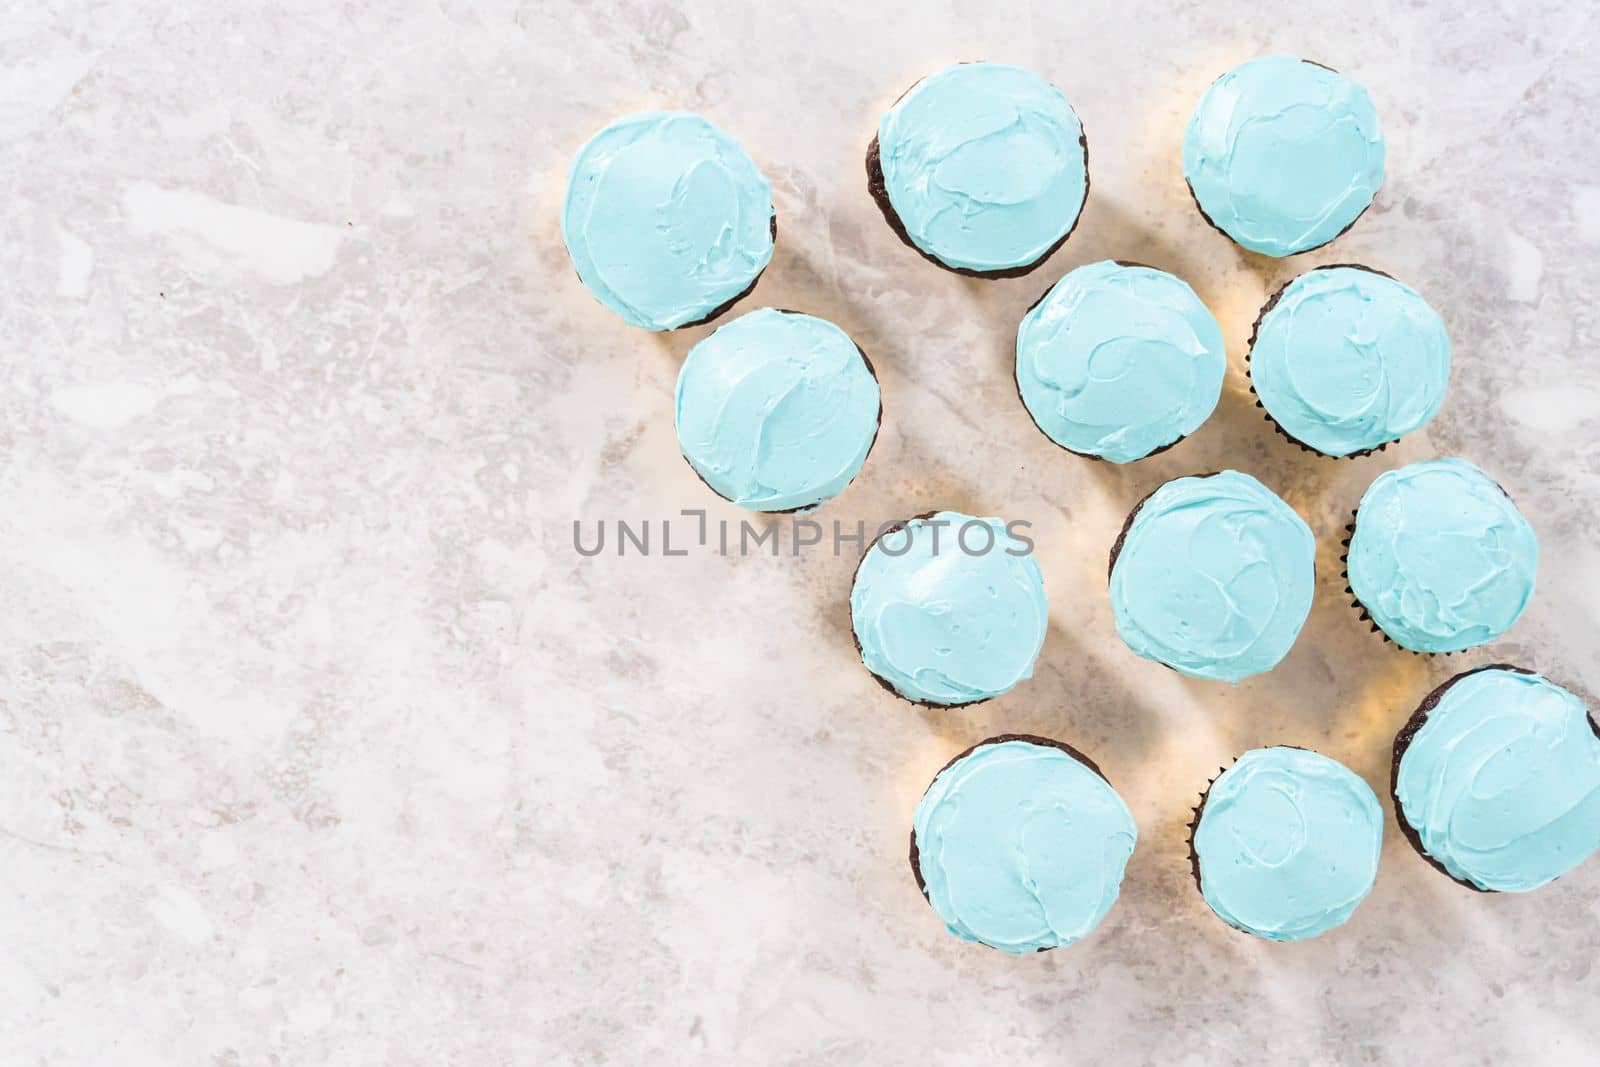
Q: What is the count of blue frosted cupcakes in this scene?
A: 12